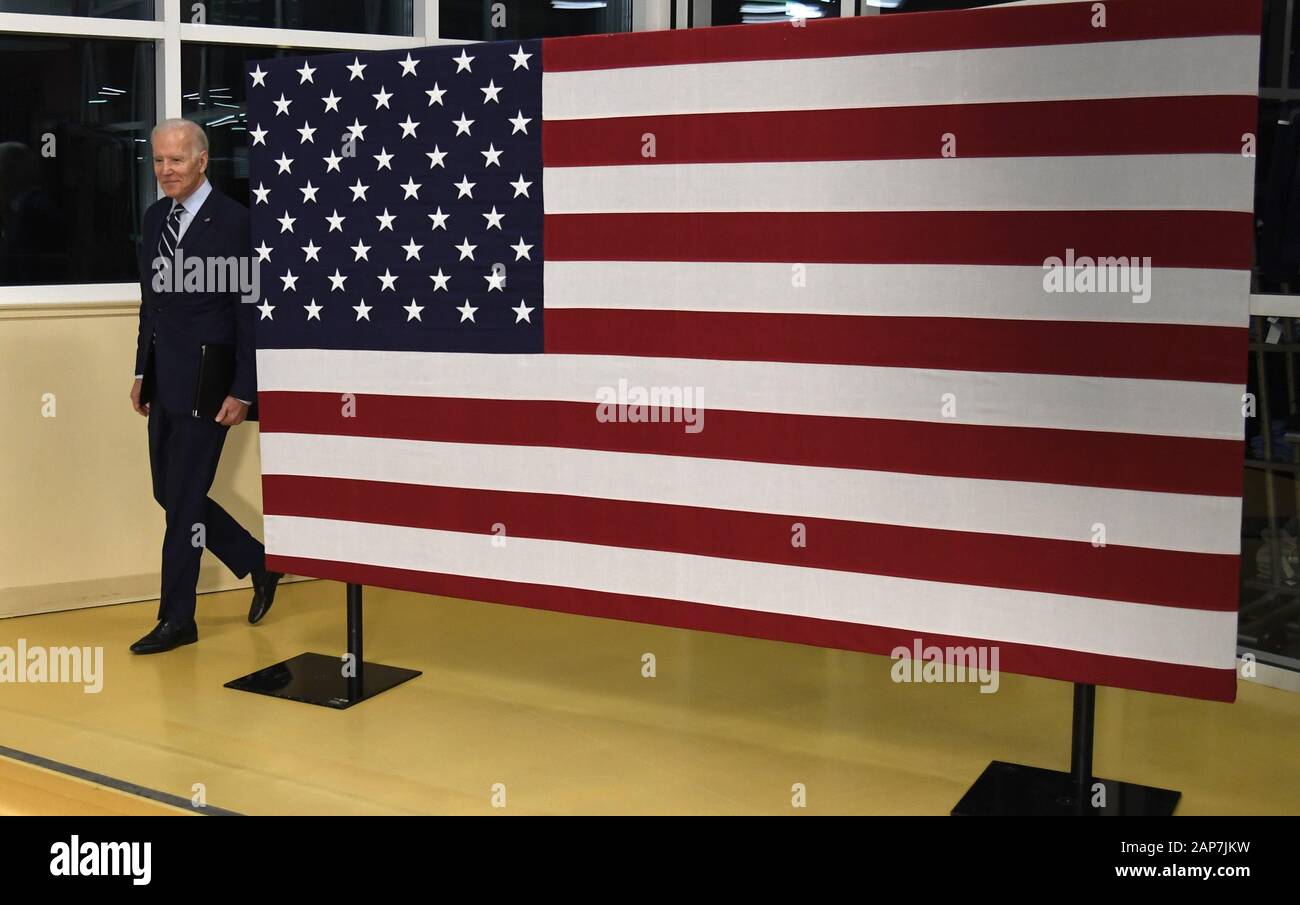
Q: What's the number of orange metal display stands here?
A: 0